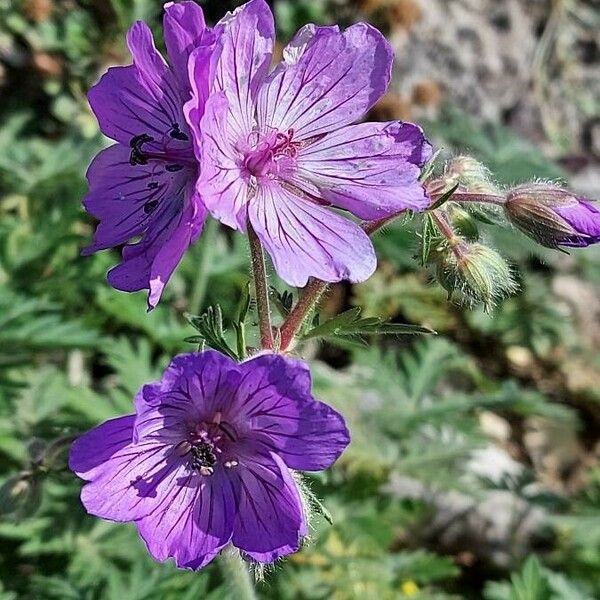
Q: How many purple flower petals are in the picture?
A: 15